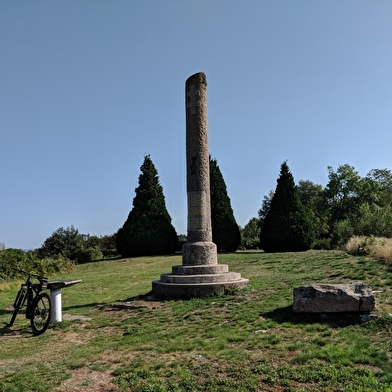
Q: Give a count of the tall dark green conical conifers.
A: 3